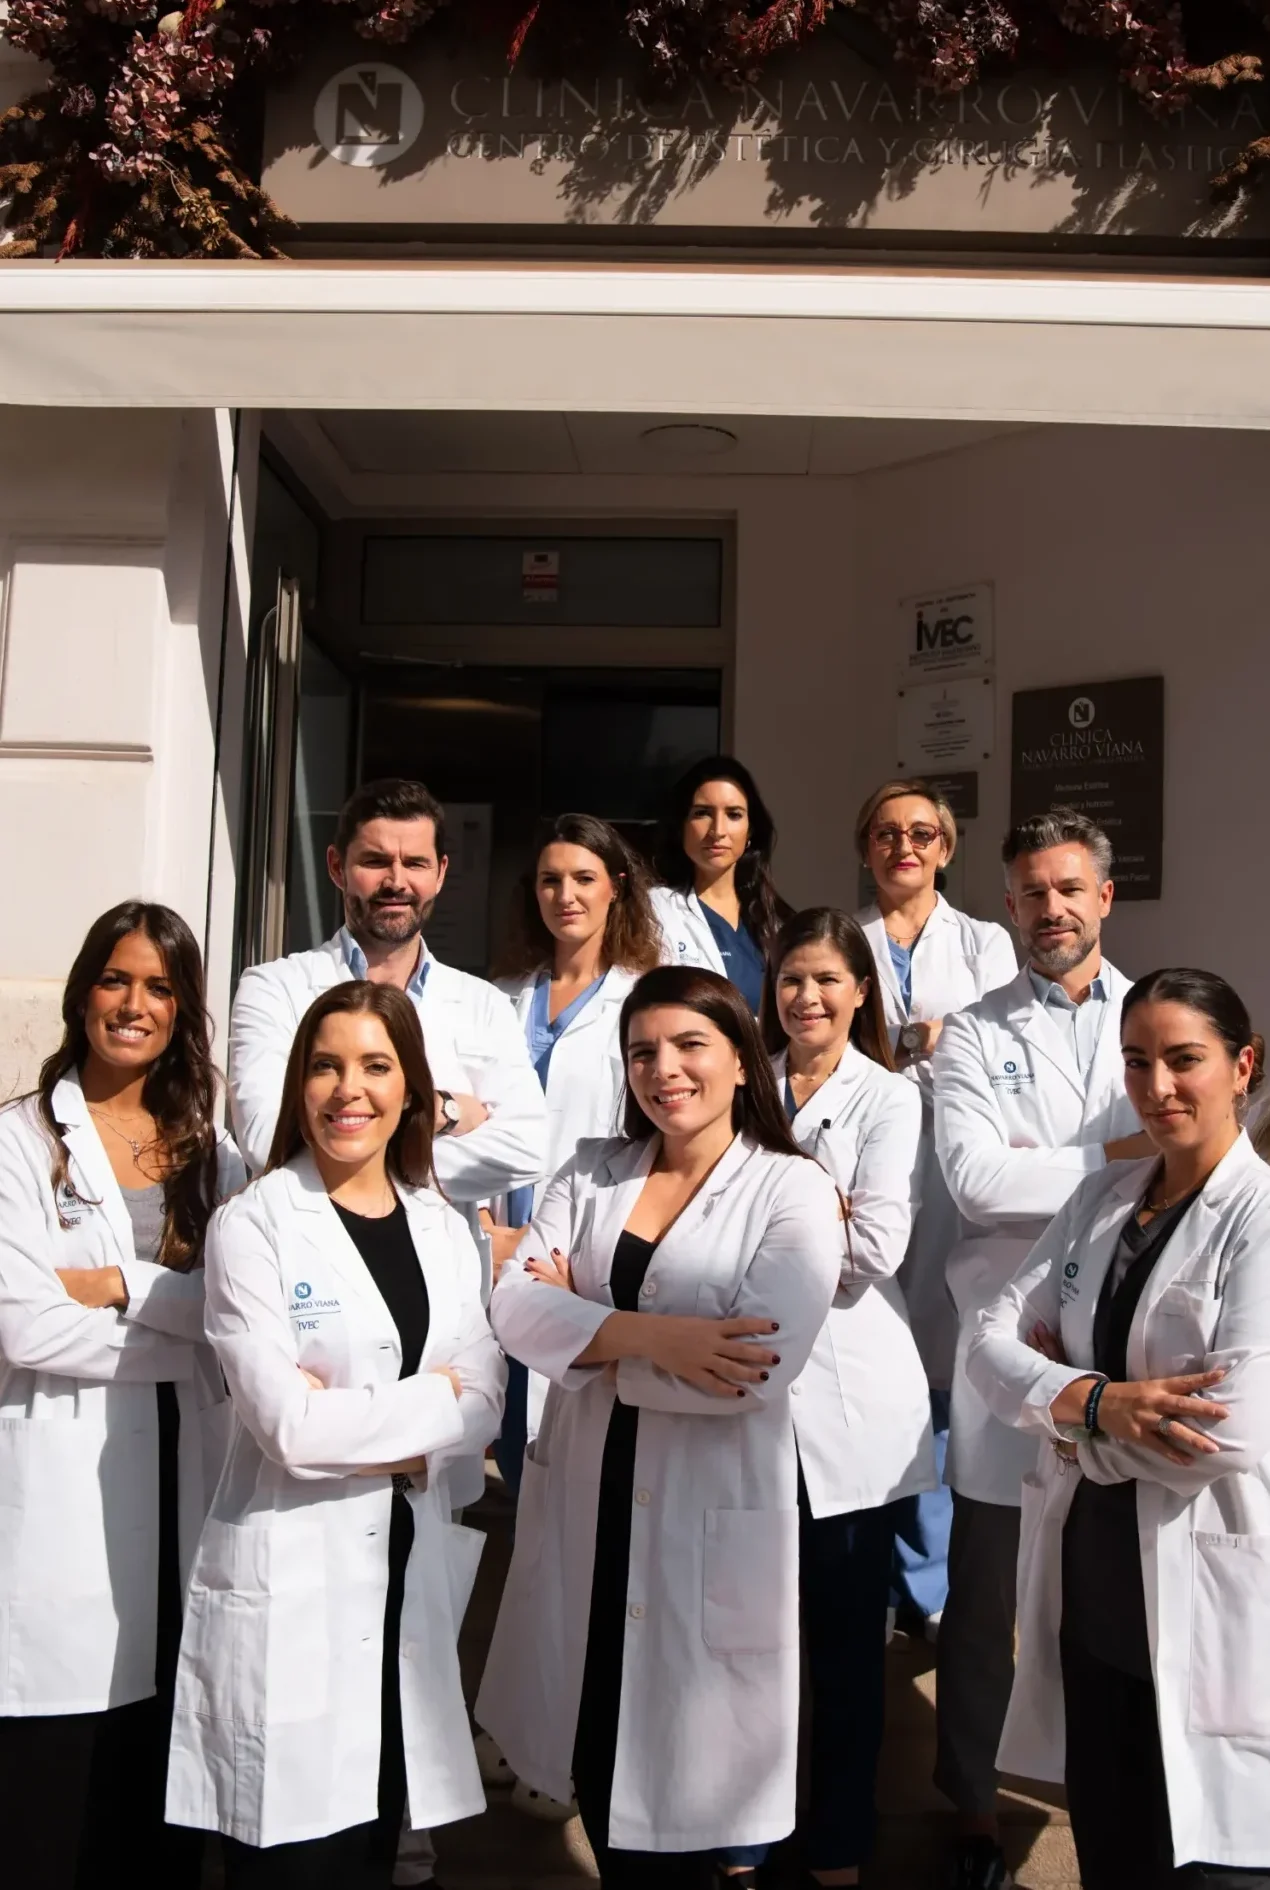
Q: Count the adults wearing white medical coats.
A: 10